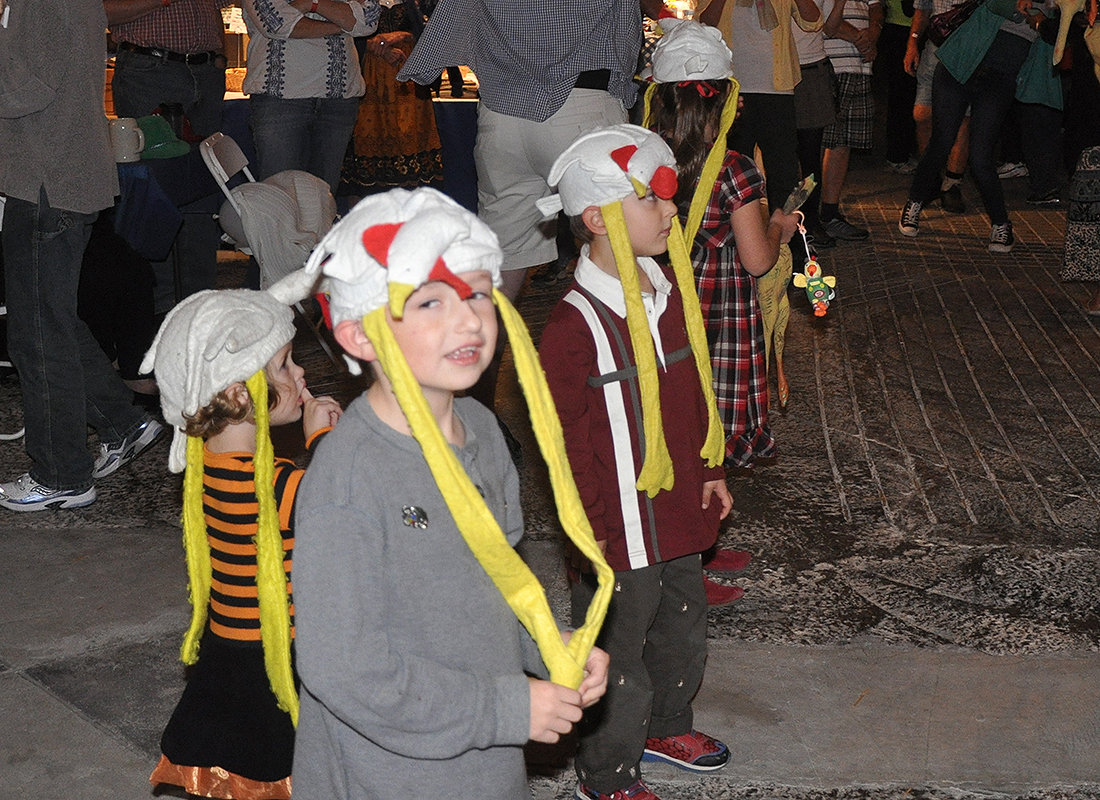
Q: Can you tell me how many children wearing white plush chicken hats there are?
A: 4